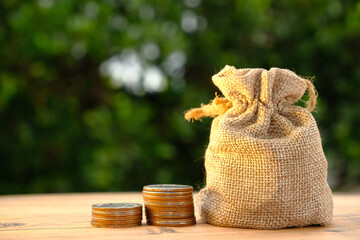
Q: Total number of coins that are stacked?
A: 15